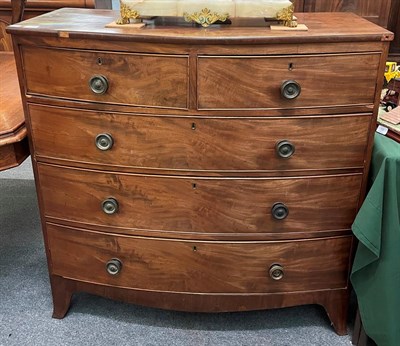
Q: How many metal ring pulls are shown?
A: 8